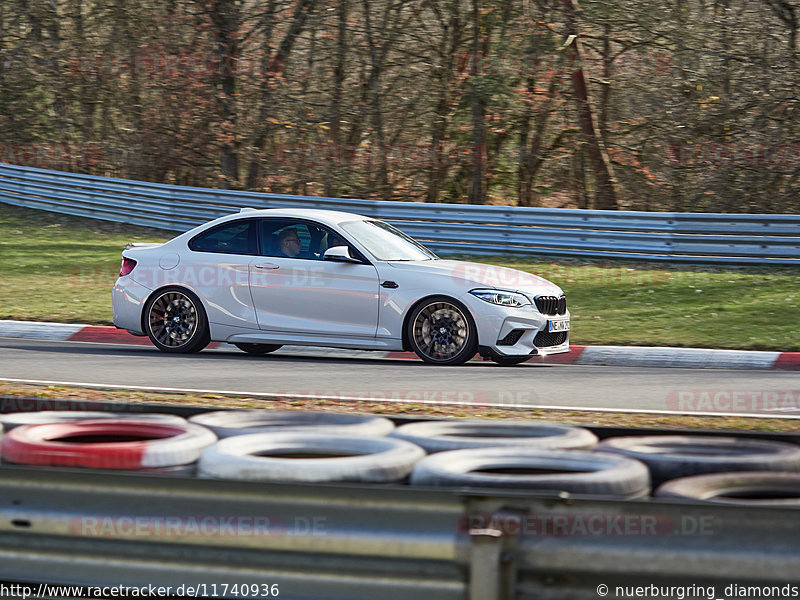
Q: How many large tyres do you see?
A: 8